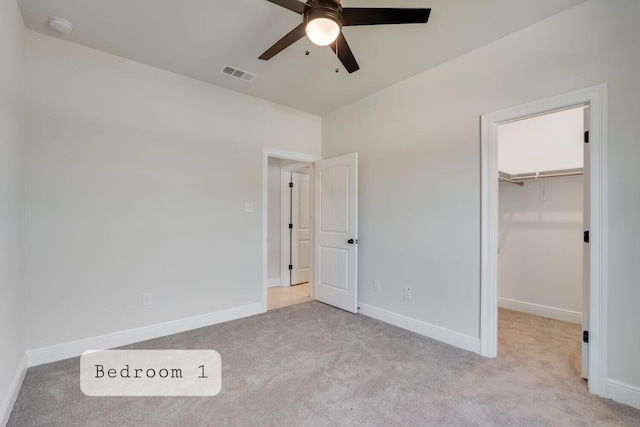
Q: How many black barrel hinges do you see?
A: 6